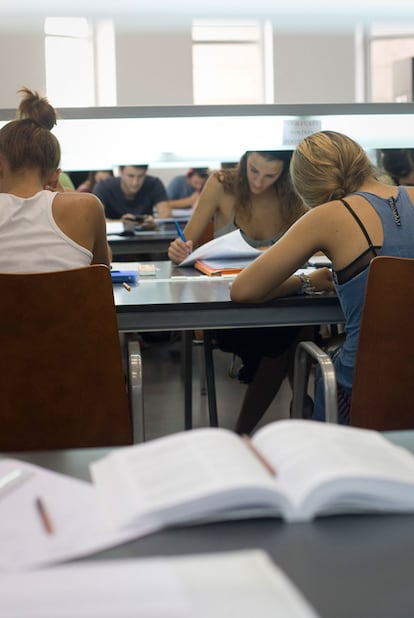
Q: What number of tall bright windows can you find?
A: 3